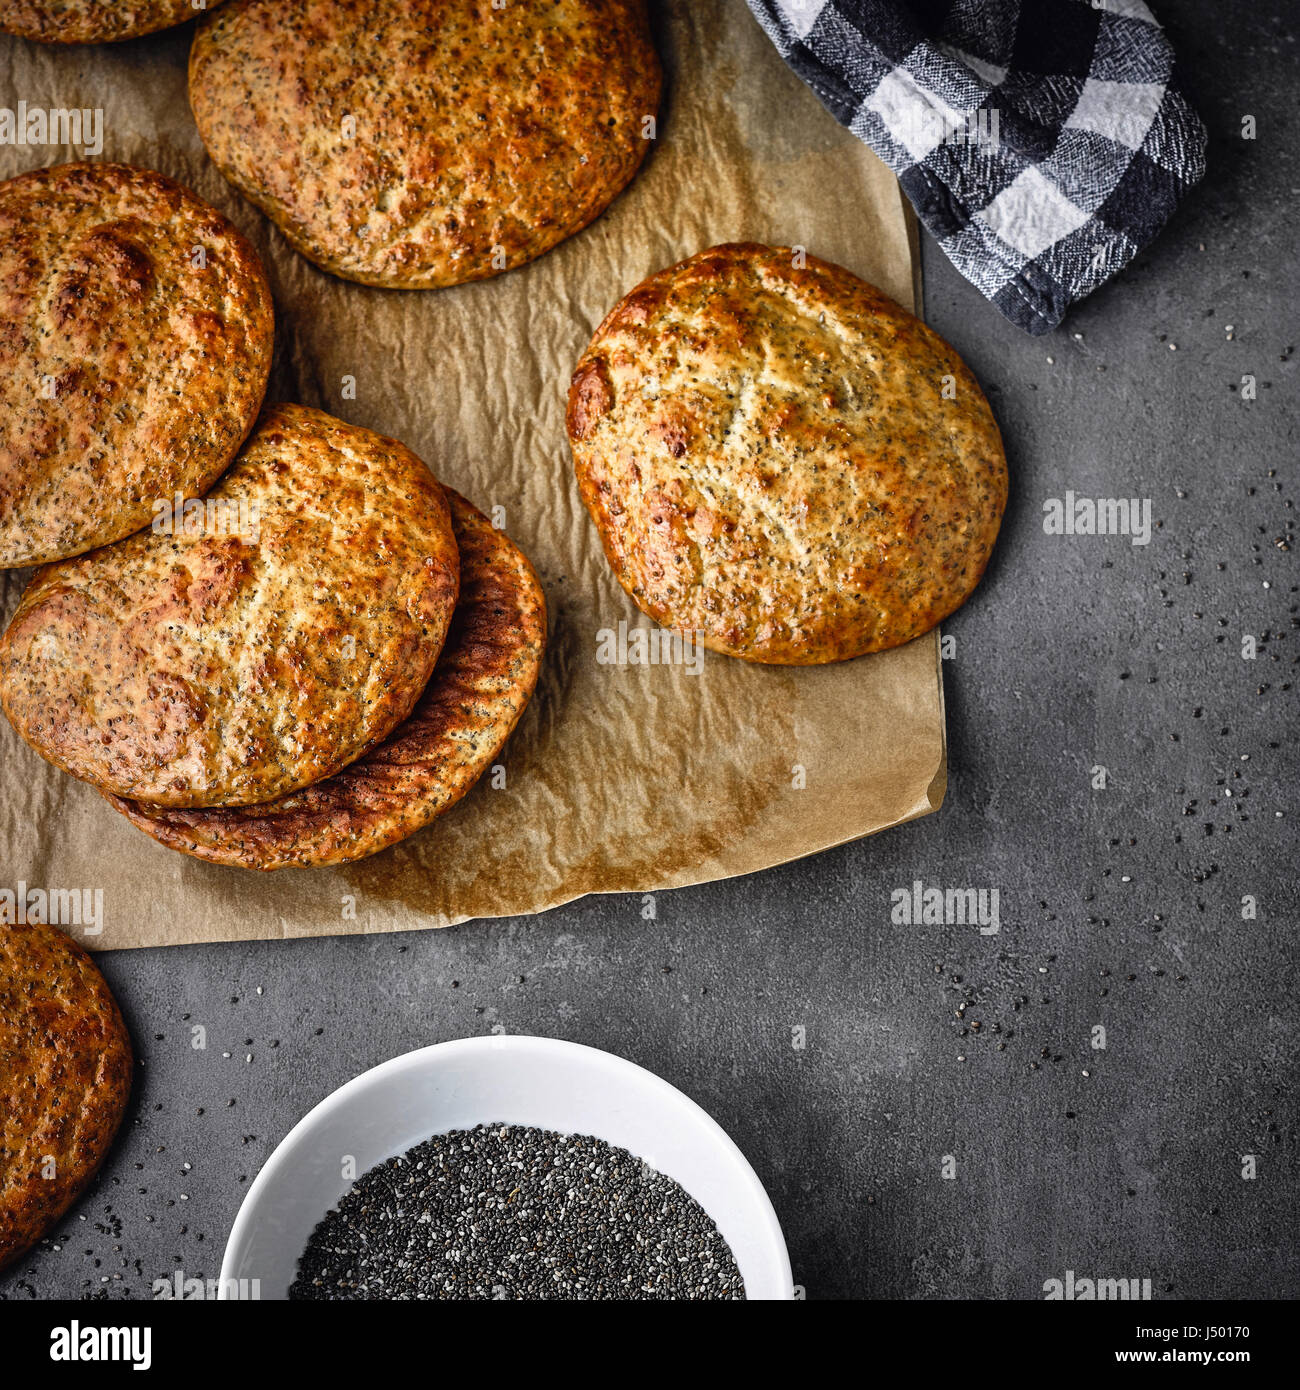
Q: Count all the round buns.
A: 7